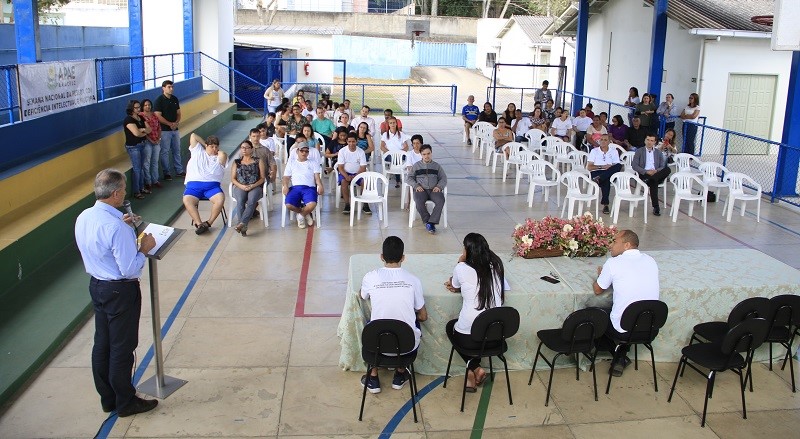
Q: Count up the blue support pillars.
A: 6